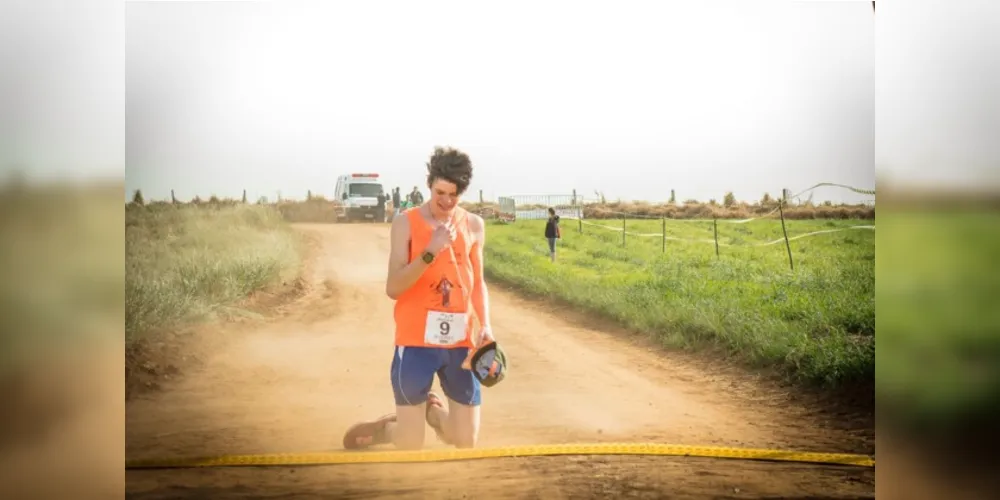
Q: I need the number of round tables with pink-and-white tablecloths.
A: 0